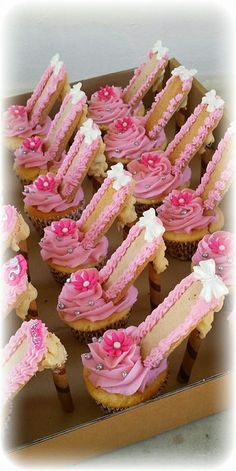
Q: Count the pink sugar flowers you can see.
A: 11